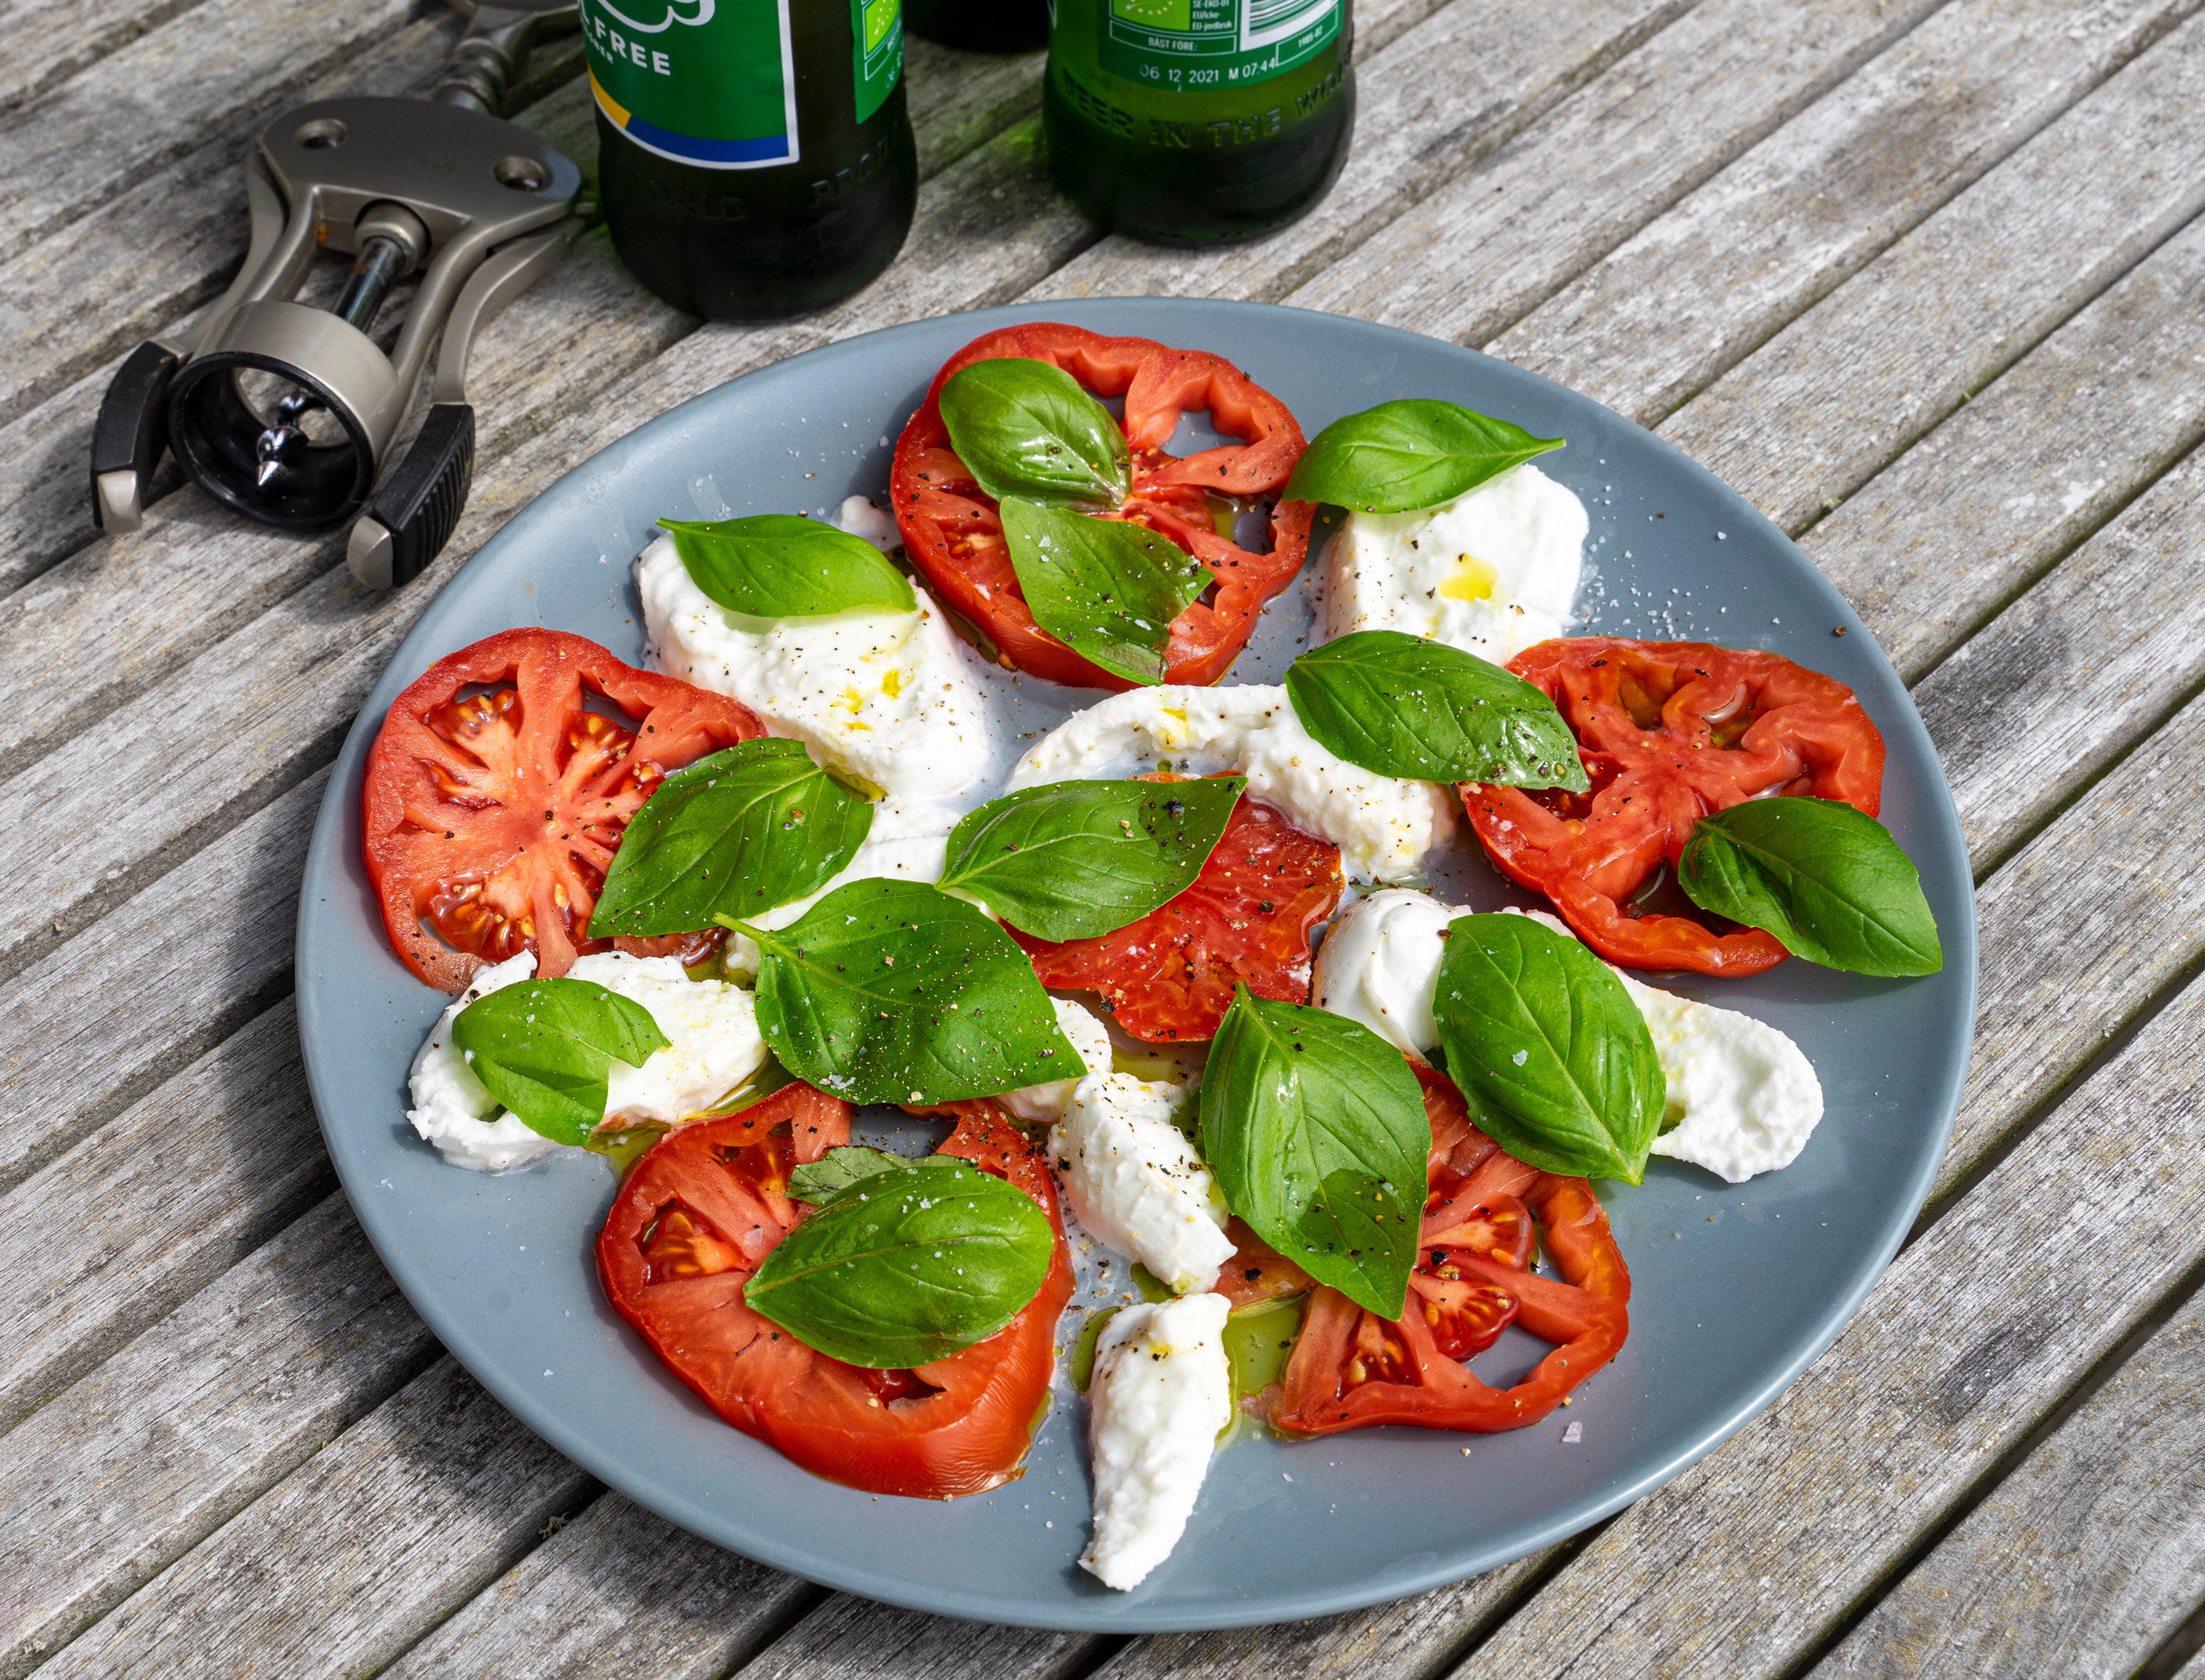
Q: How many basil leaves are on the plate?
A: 14